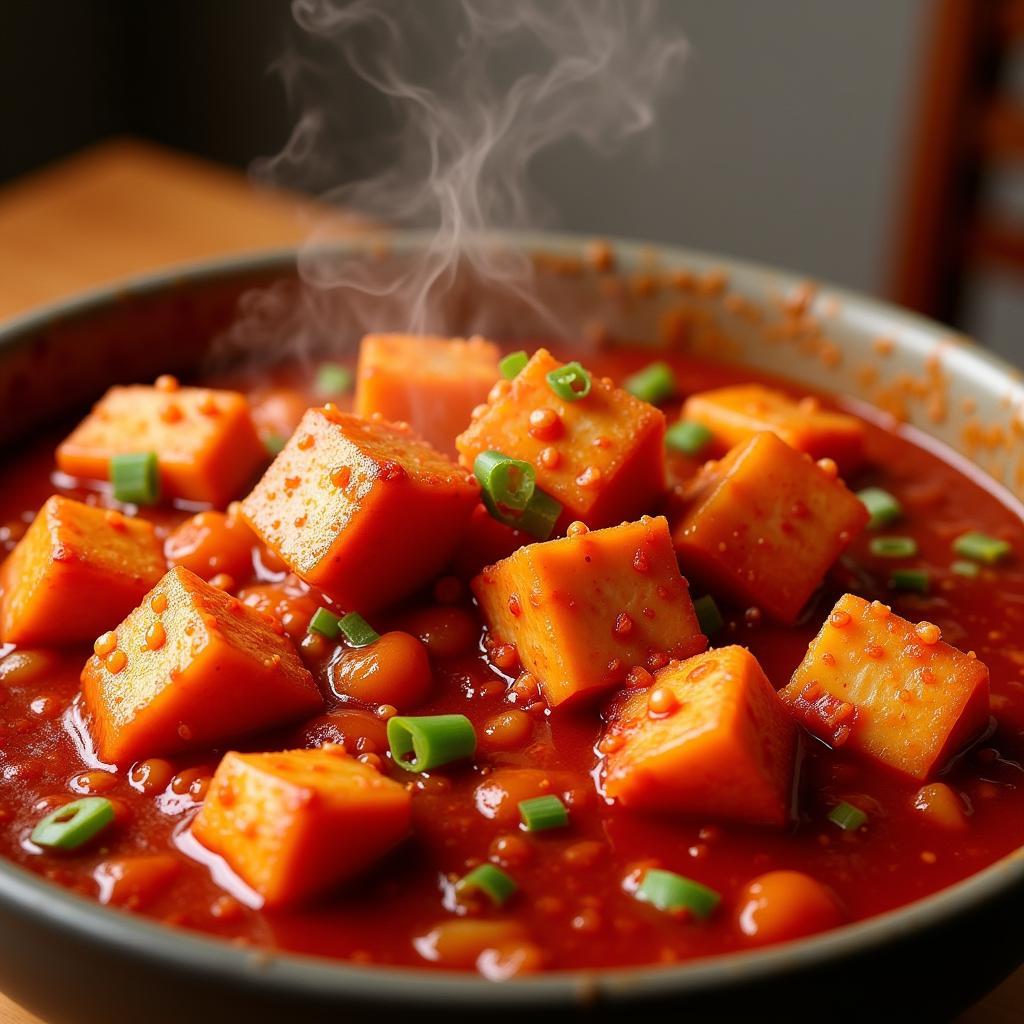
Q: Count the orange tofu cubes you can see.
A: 12